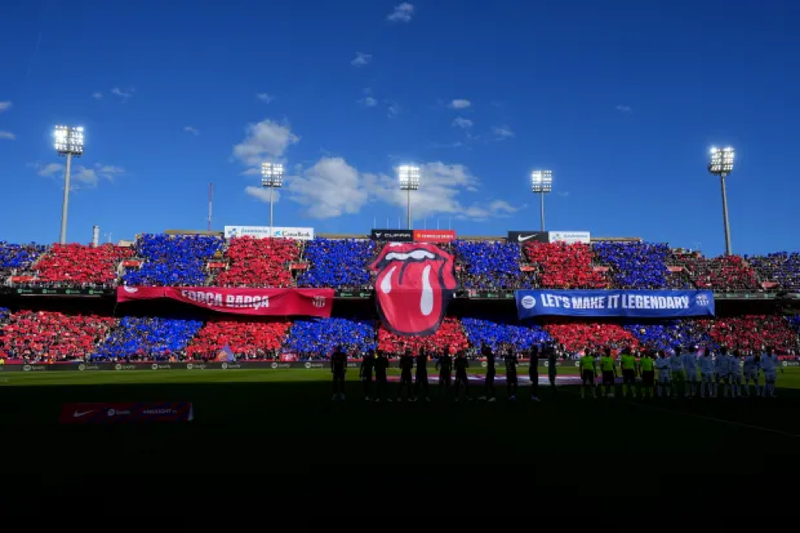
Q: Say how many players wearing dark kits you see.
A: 11